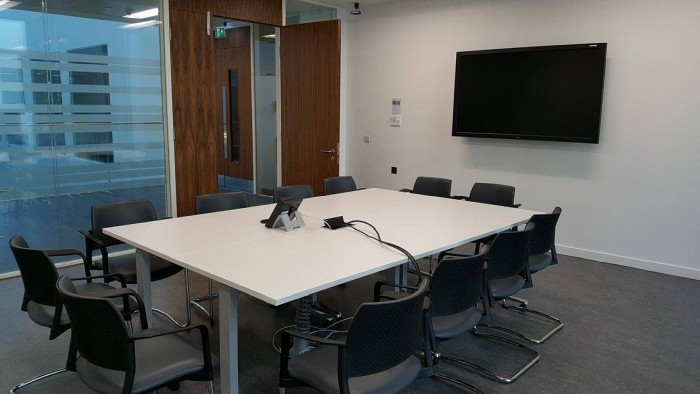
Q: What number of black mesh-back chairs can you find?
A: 12